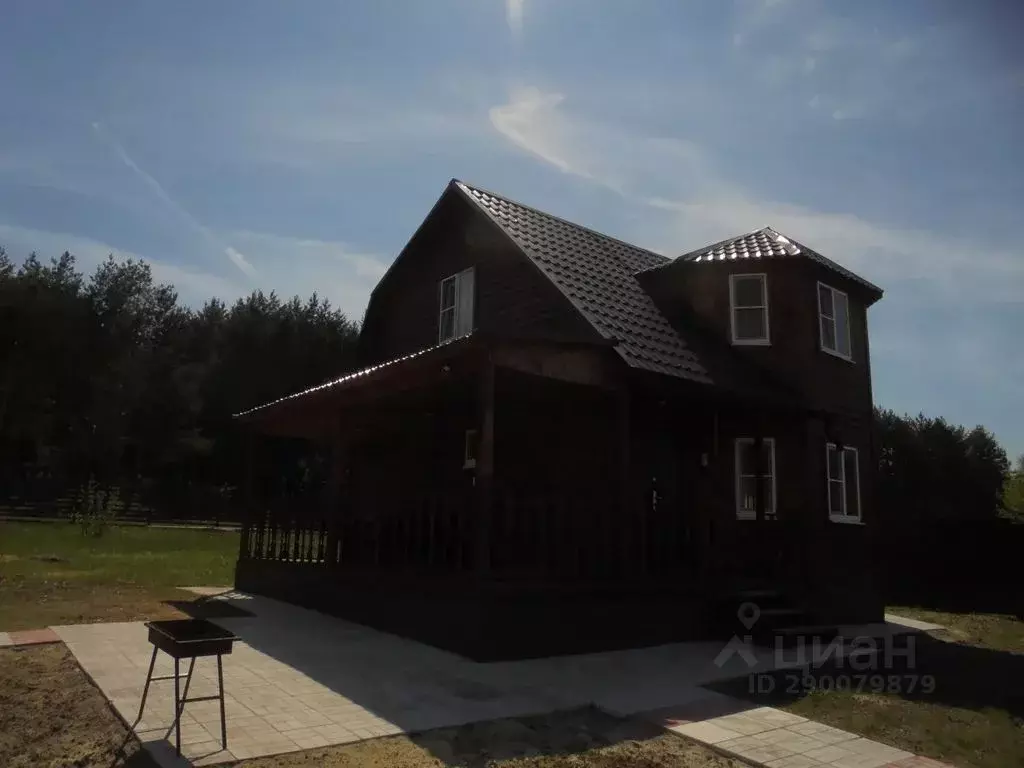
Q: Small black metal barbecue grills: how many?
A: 1